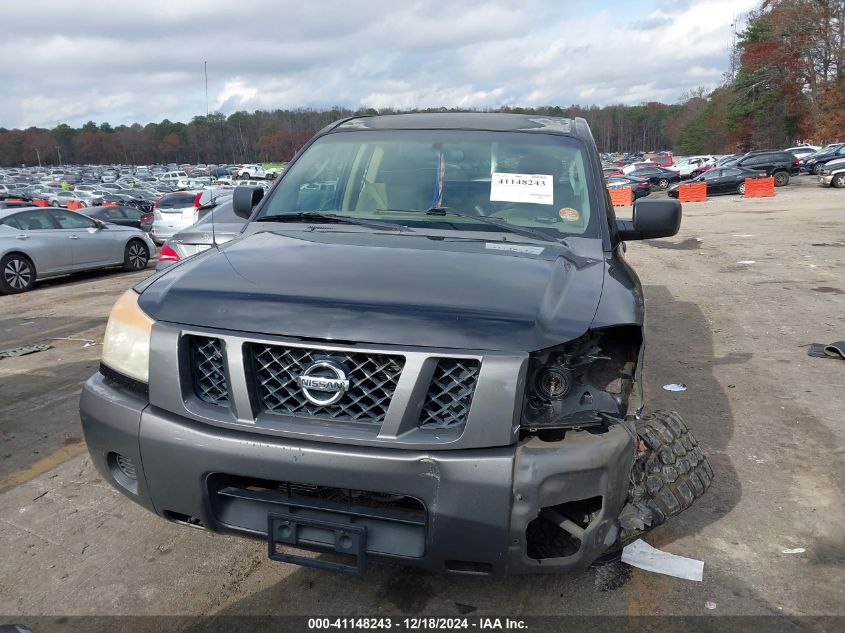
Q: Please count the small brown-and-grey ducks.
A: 0